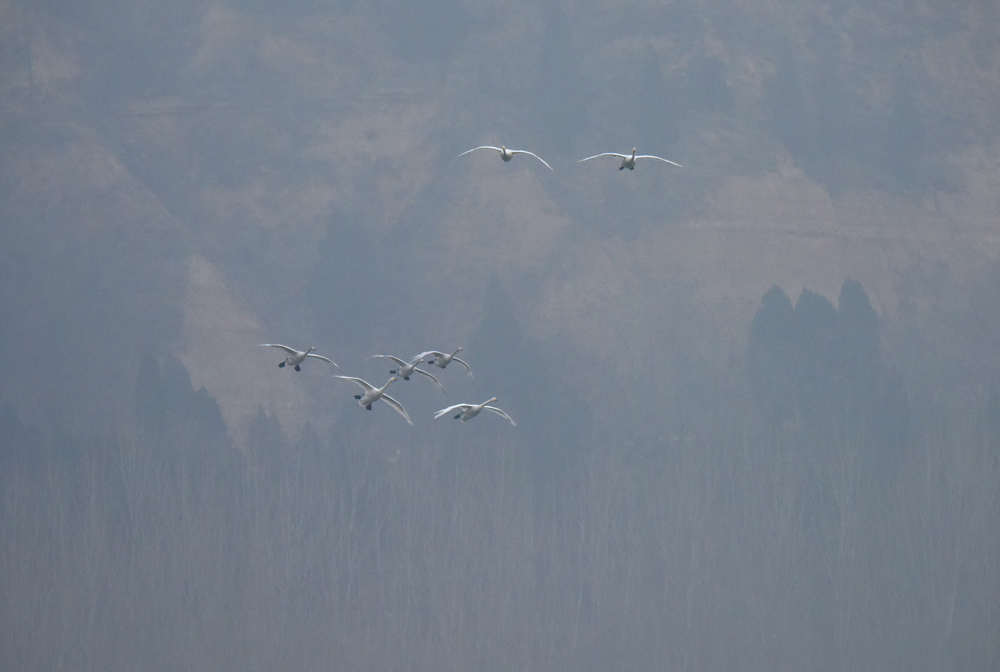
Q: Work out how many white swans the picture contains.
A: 7